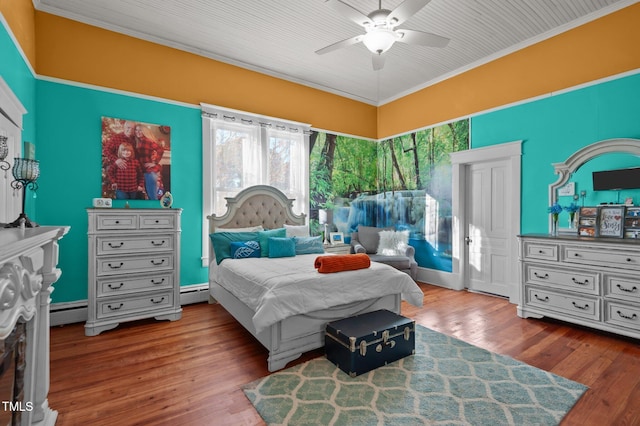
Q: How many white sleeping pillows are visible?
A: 2